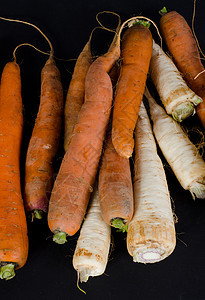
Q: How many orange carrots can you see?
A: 7